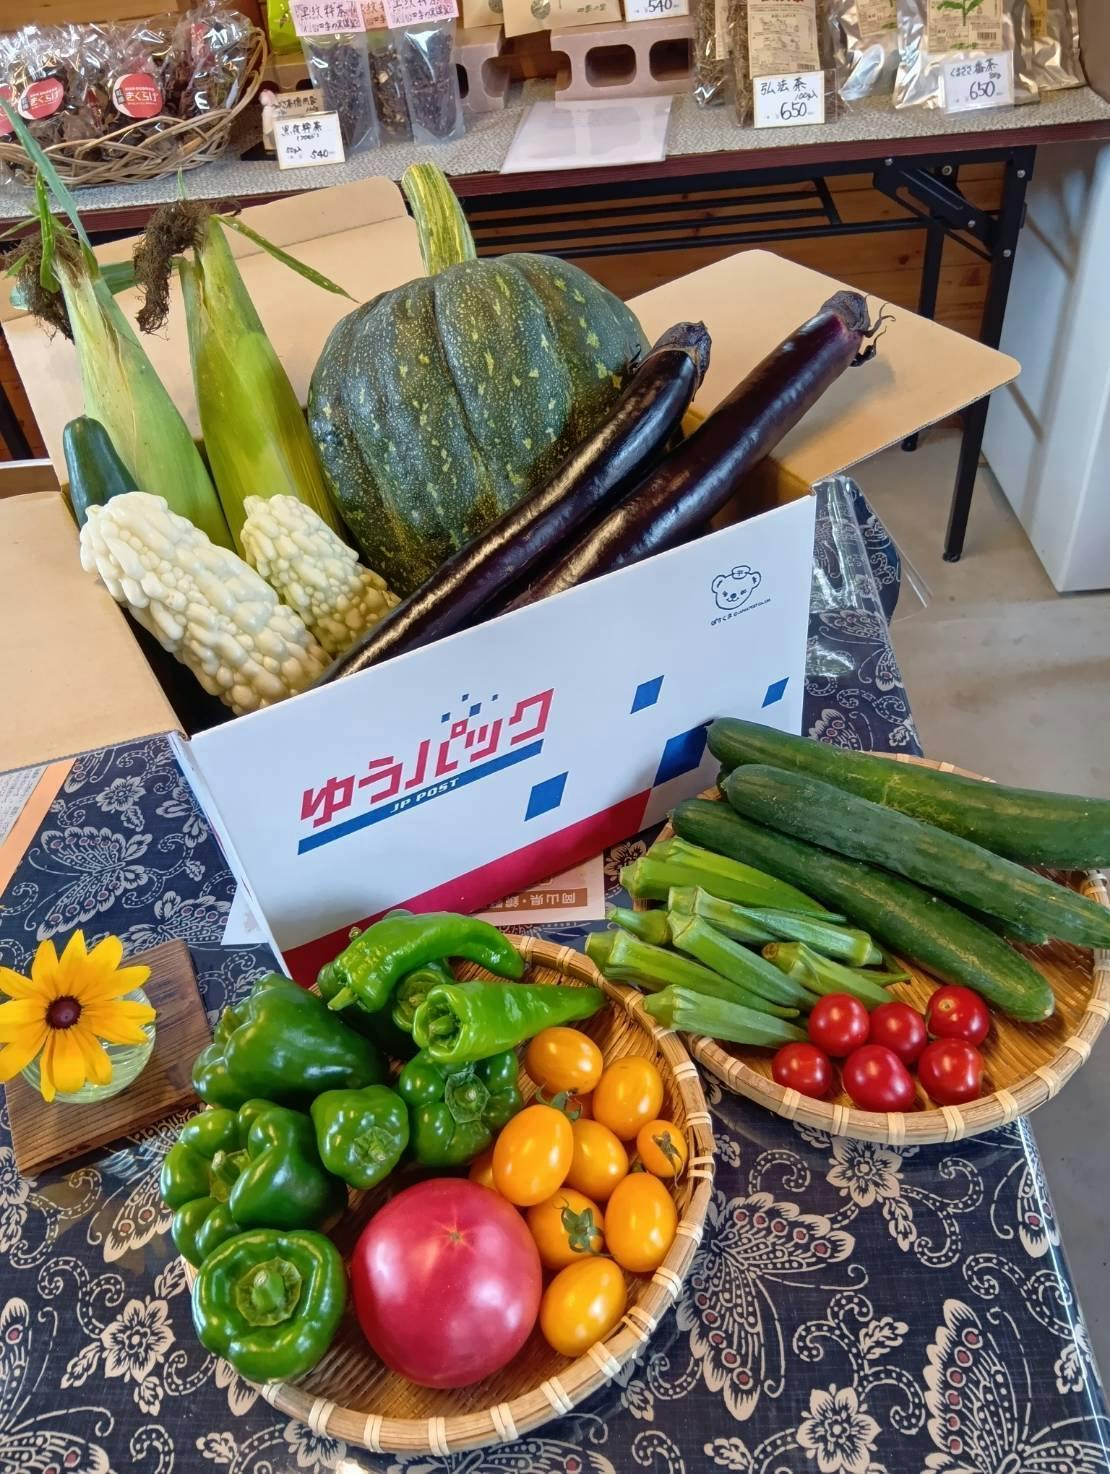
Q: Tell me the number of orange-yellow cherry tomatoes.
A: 9